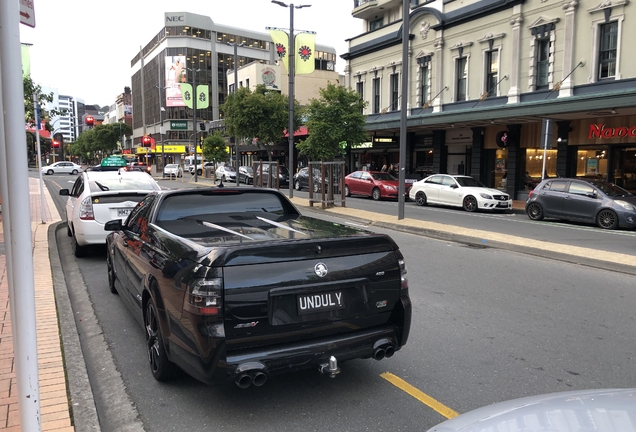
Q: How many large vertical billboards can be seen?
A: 1